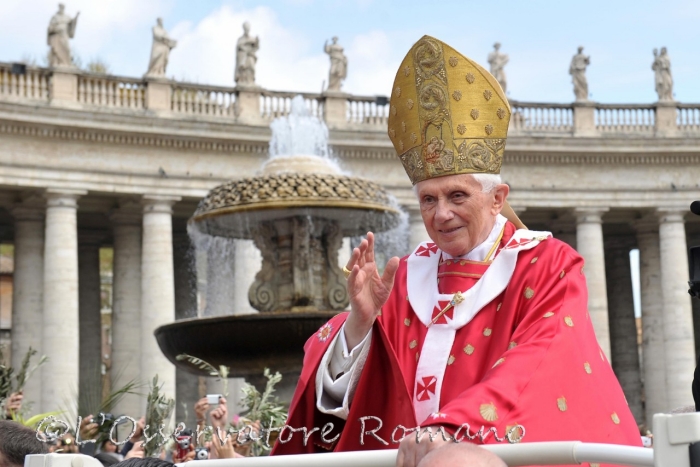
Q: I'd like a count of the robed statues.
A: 7